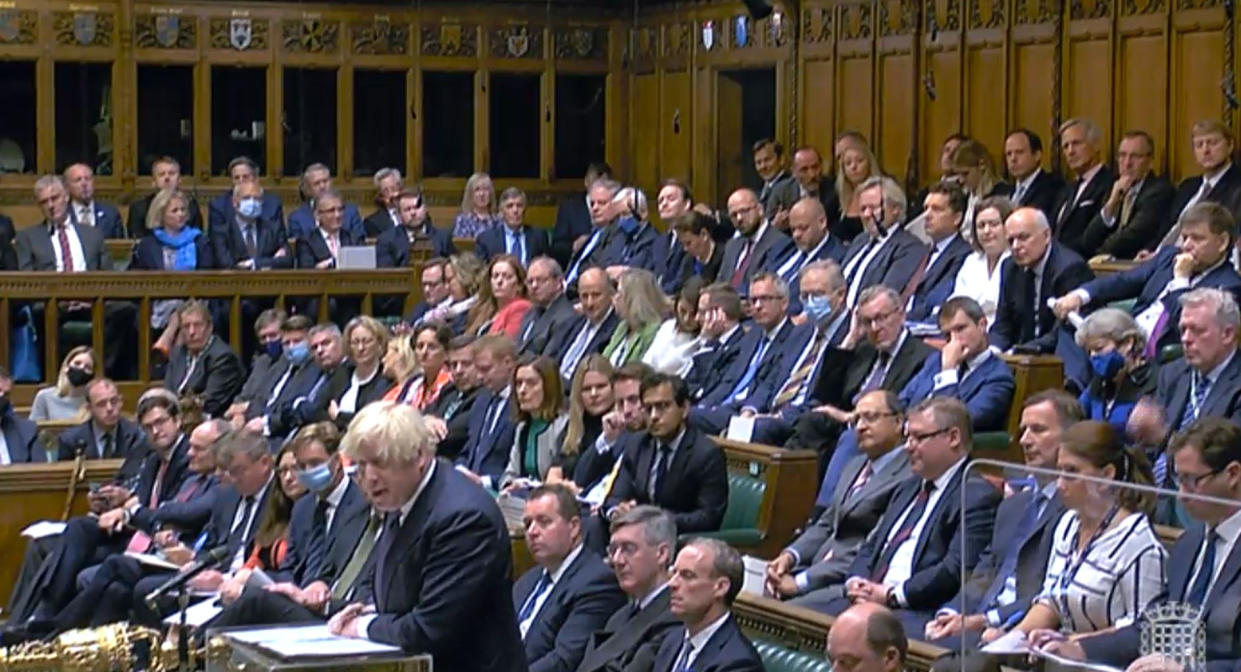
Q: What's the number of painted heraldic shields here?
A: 12